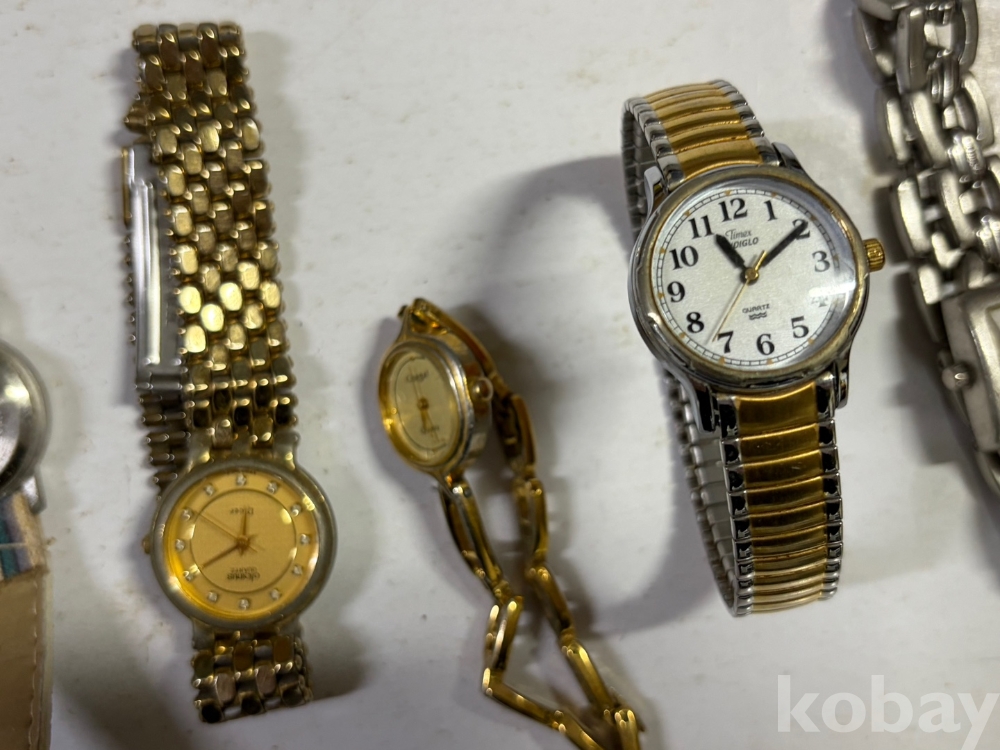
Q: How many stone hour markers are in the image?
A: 12